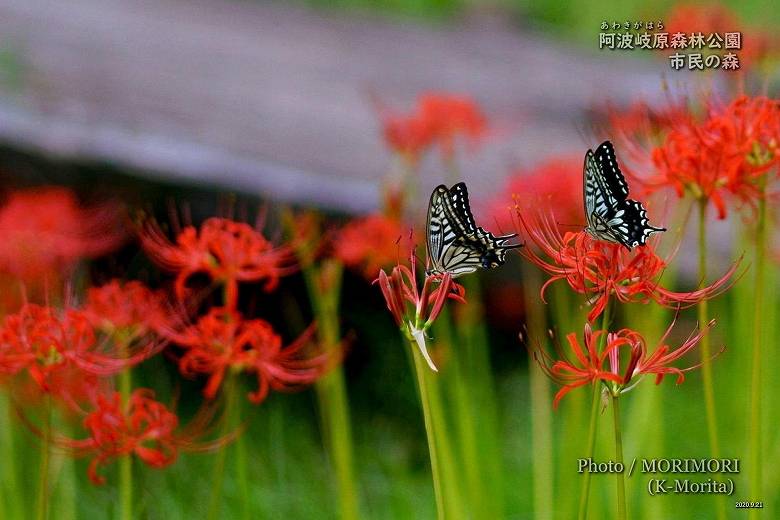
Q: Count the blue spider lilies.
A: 0